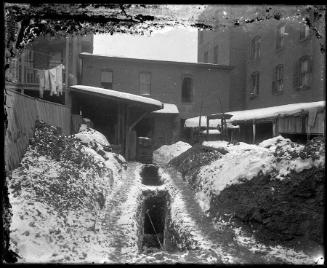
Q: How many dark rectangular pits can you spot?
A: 2